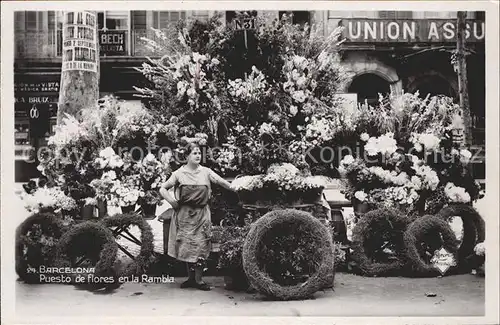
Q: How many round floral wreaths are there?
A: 7